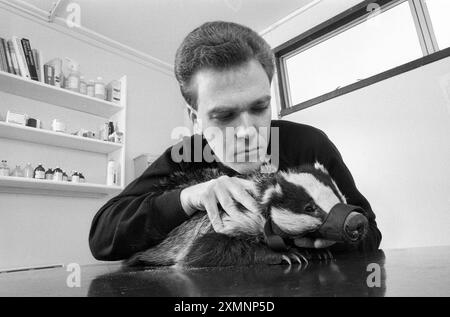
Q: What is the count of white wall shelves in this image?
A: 3